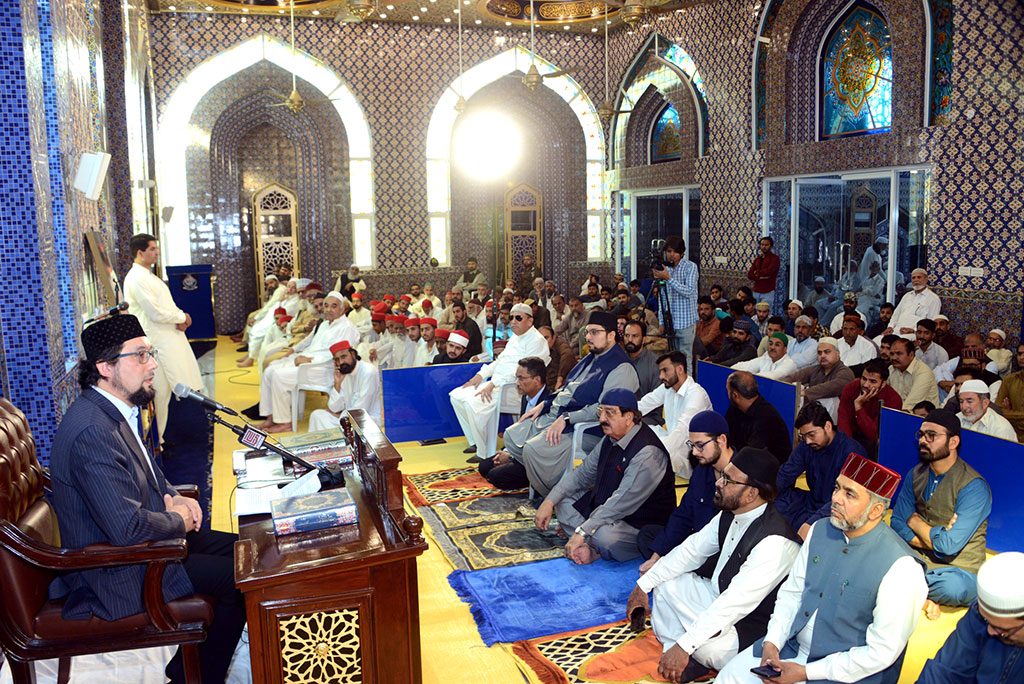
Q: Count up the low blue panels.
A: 3